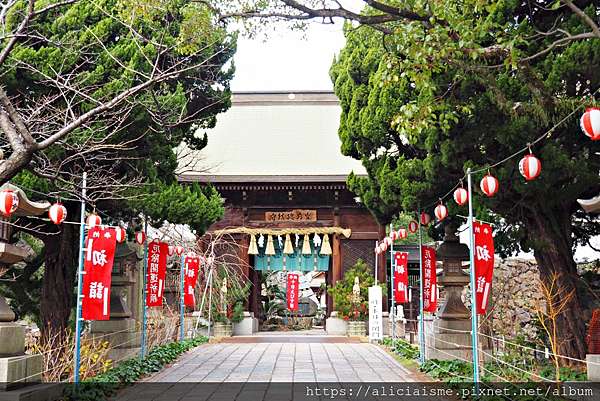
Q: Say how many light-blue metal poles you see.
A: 6